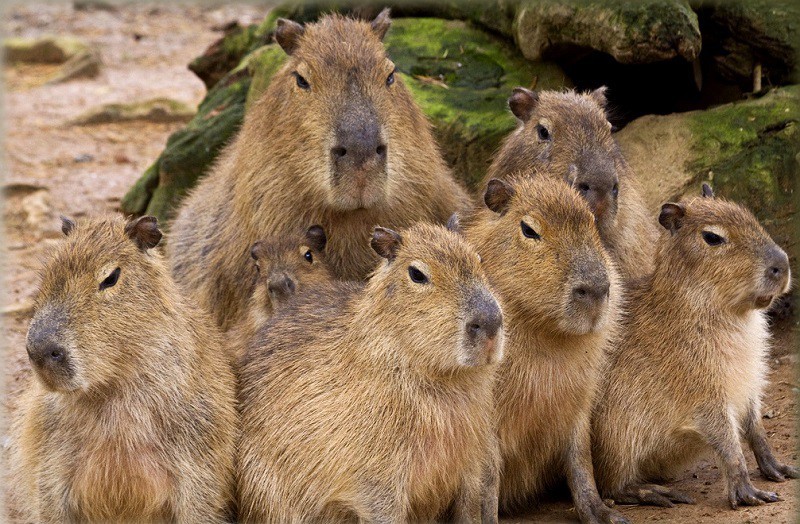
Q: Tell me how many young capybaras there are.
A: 6